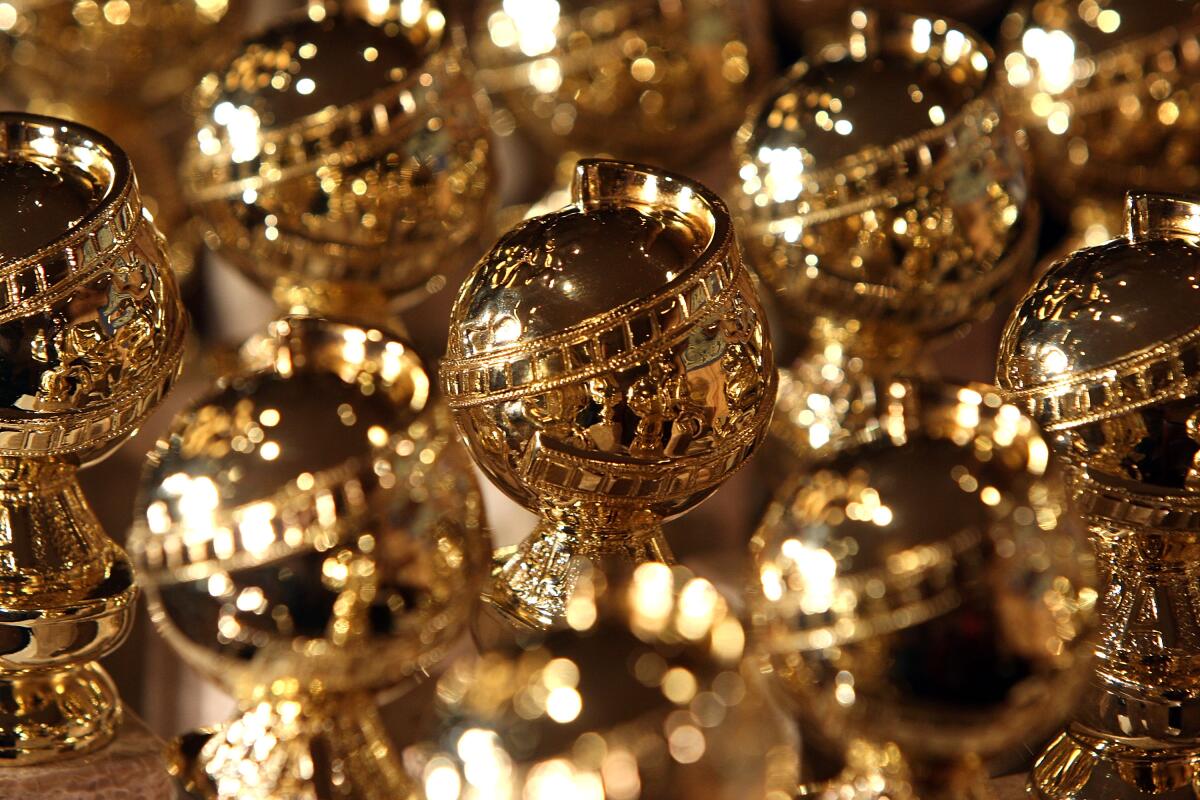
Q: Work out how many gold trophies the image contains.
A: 11